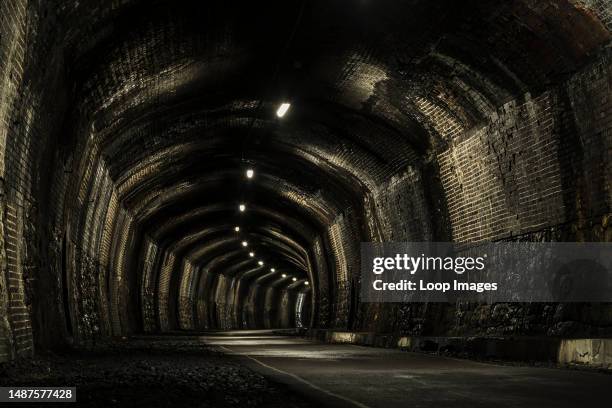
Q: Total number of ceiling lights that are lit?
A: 11